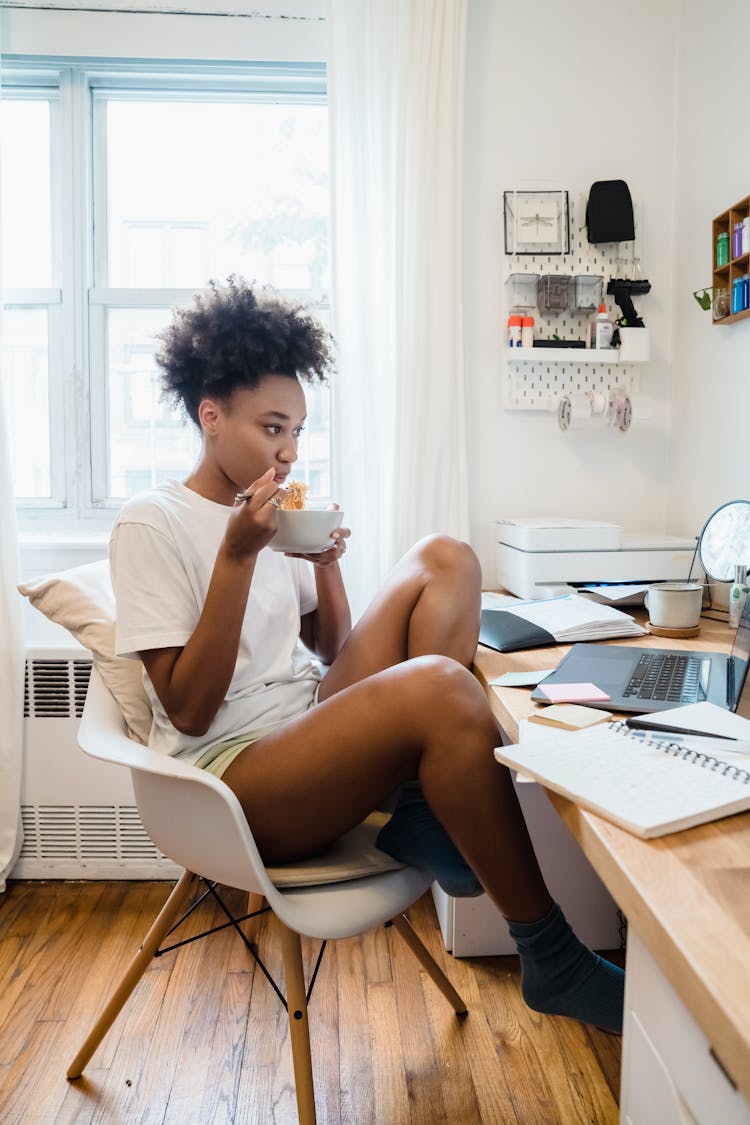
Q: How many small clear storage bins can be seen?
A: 3